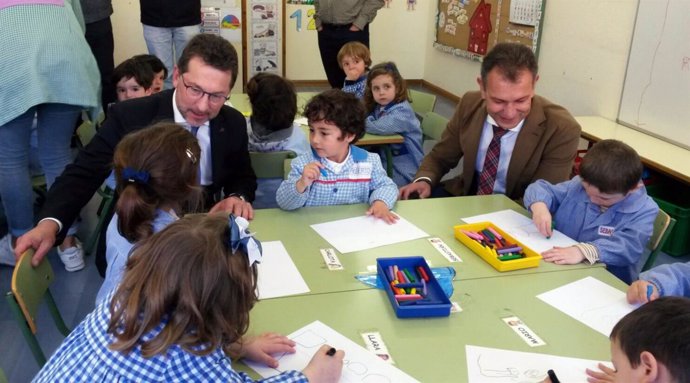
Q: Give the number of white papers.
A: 6